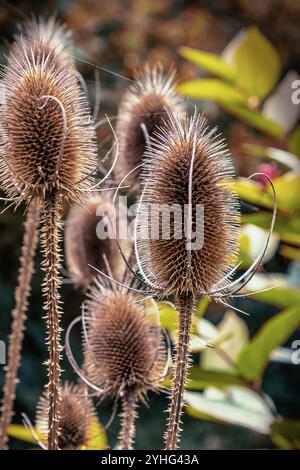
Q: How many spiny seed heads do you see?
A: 7